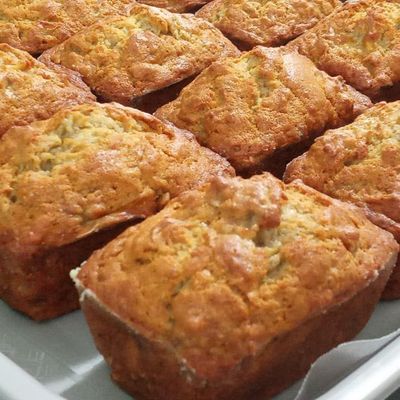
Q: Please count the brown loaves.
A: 10